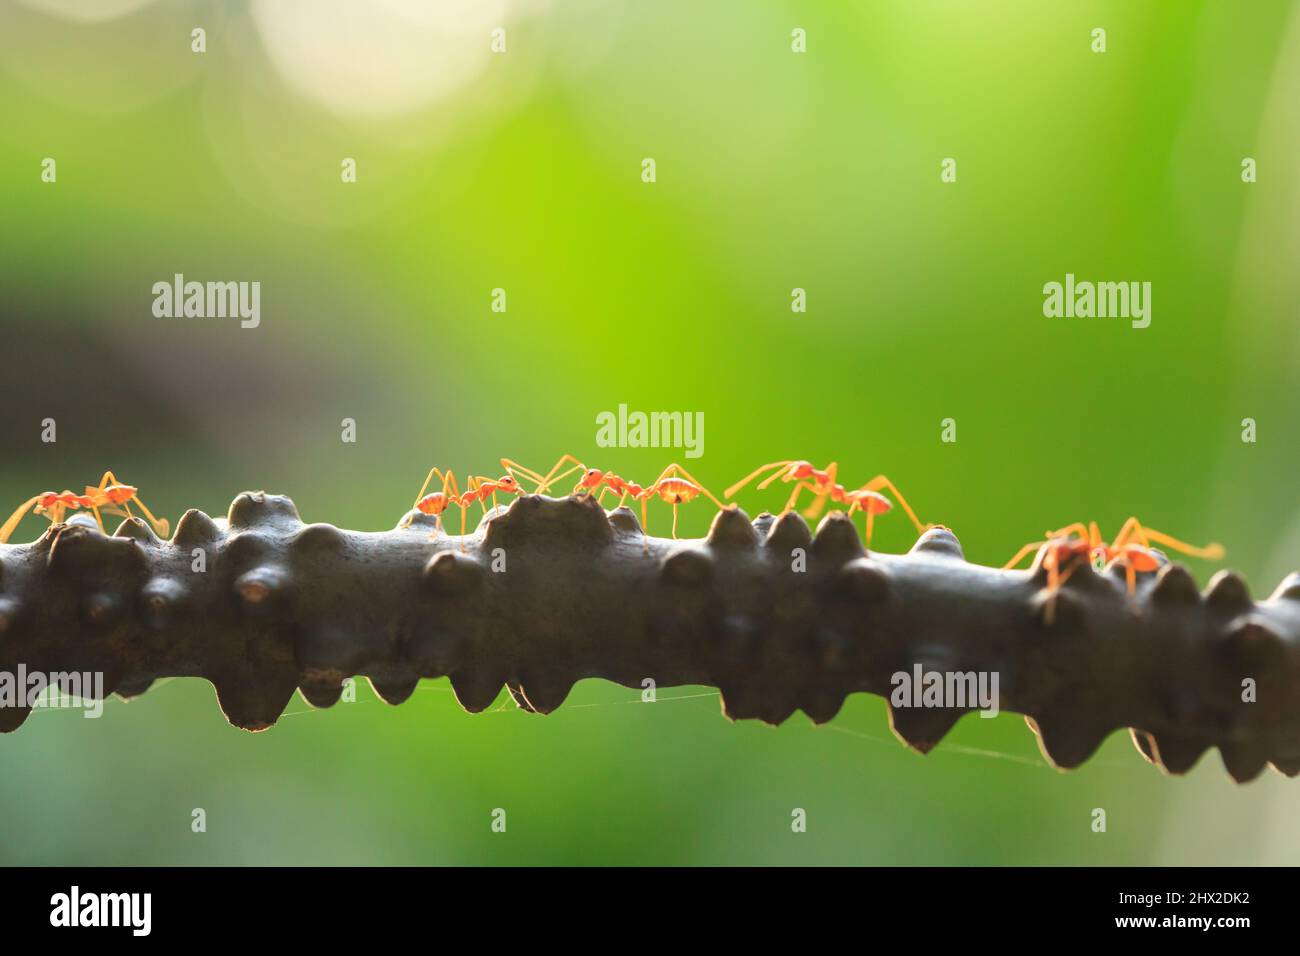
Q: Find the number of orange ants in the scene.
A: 5